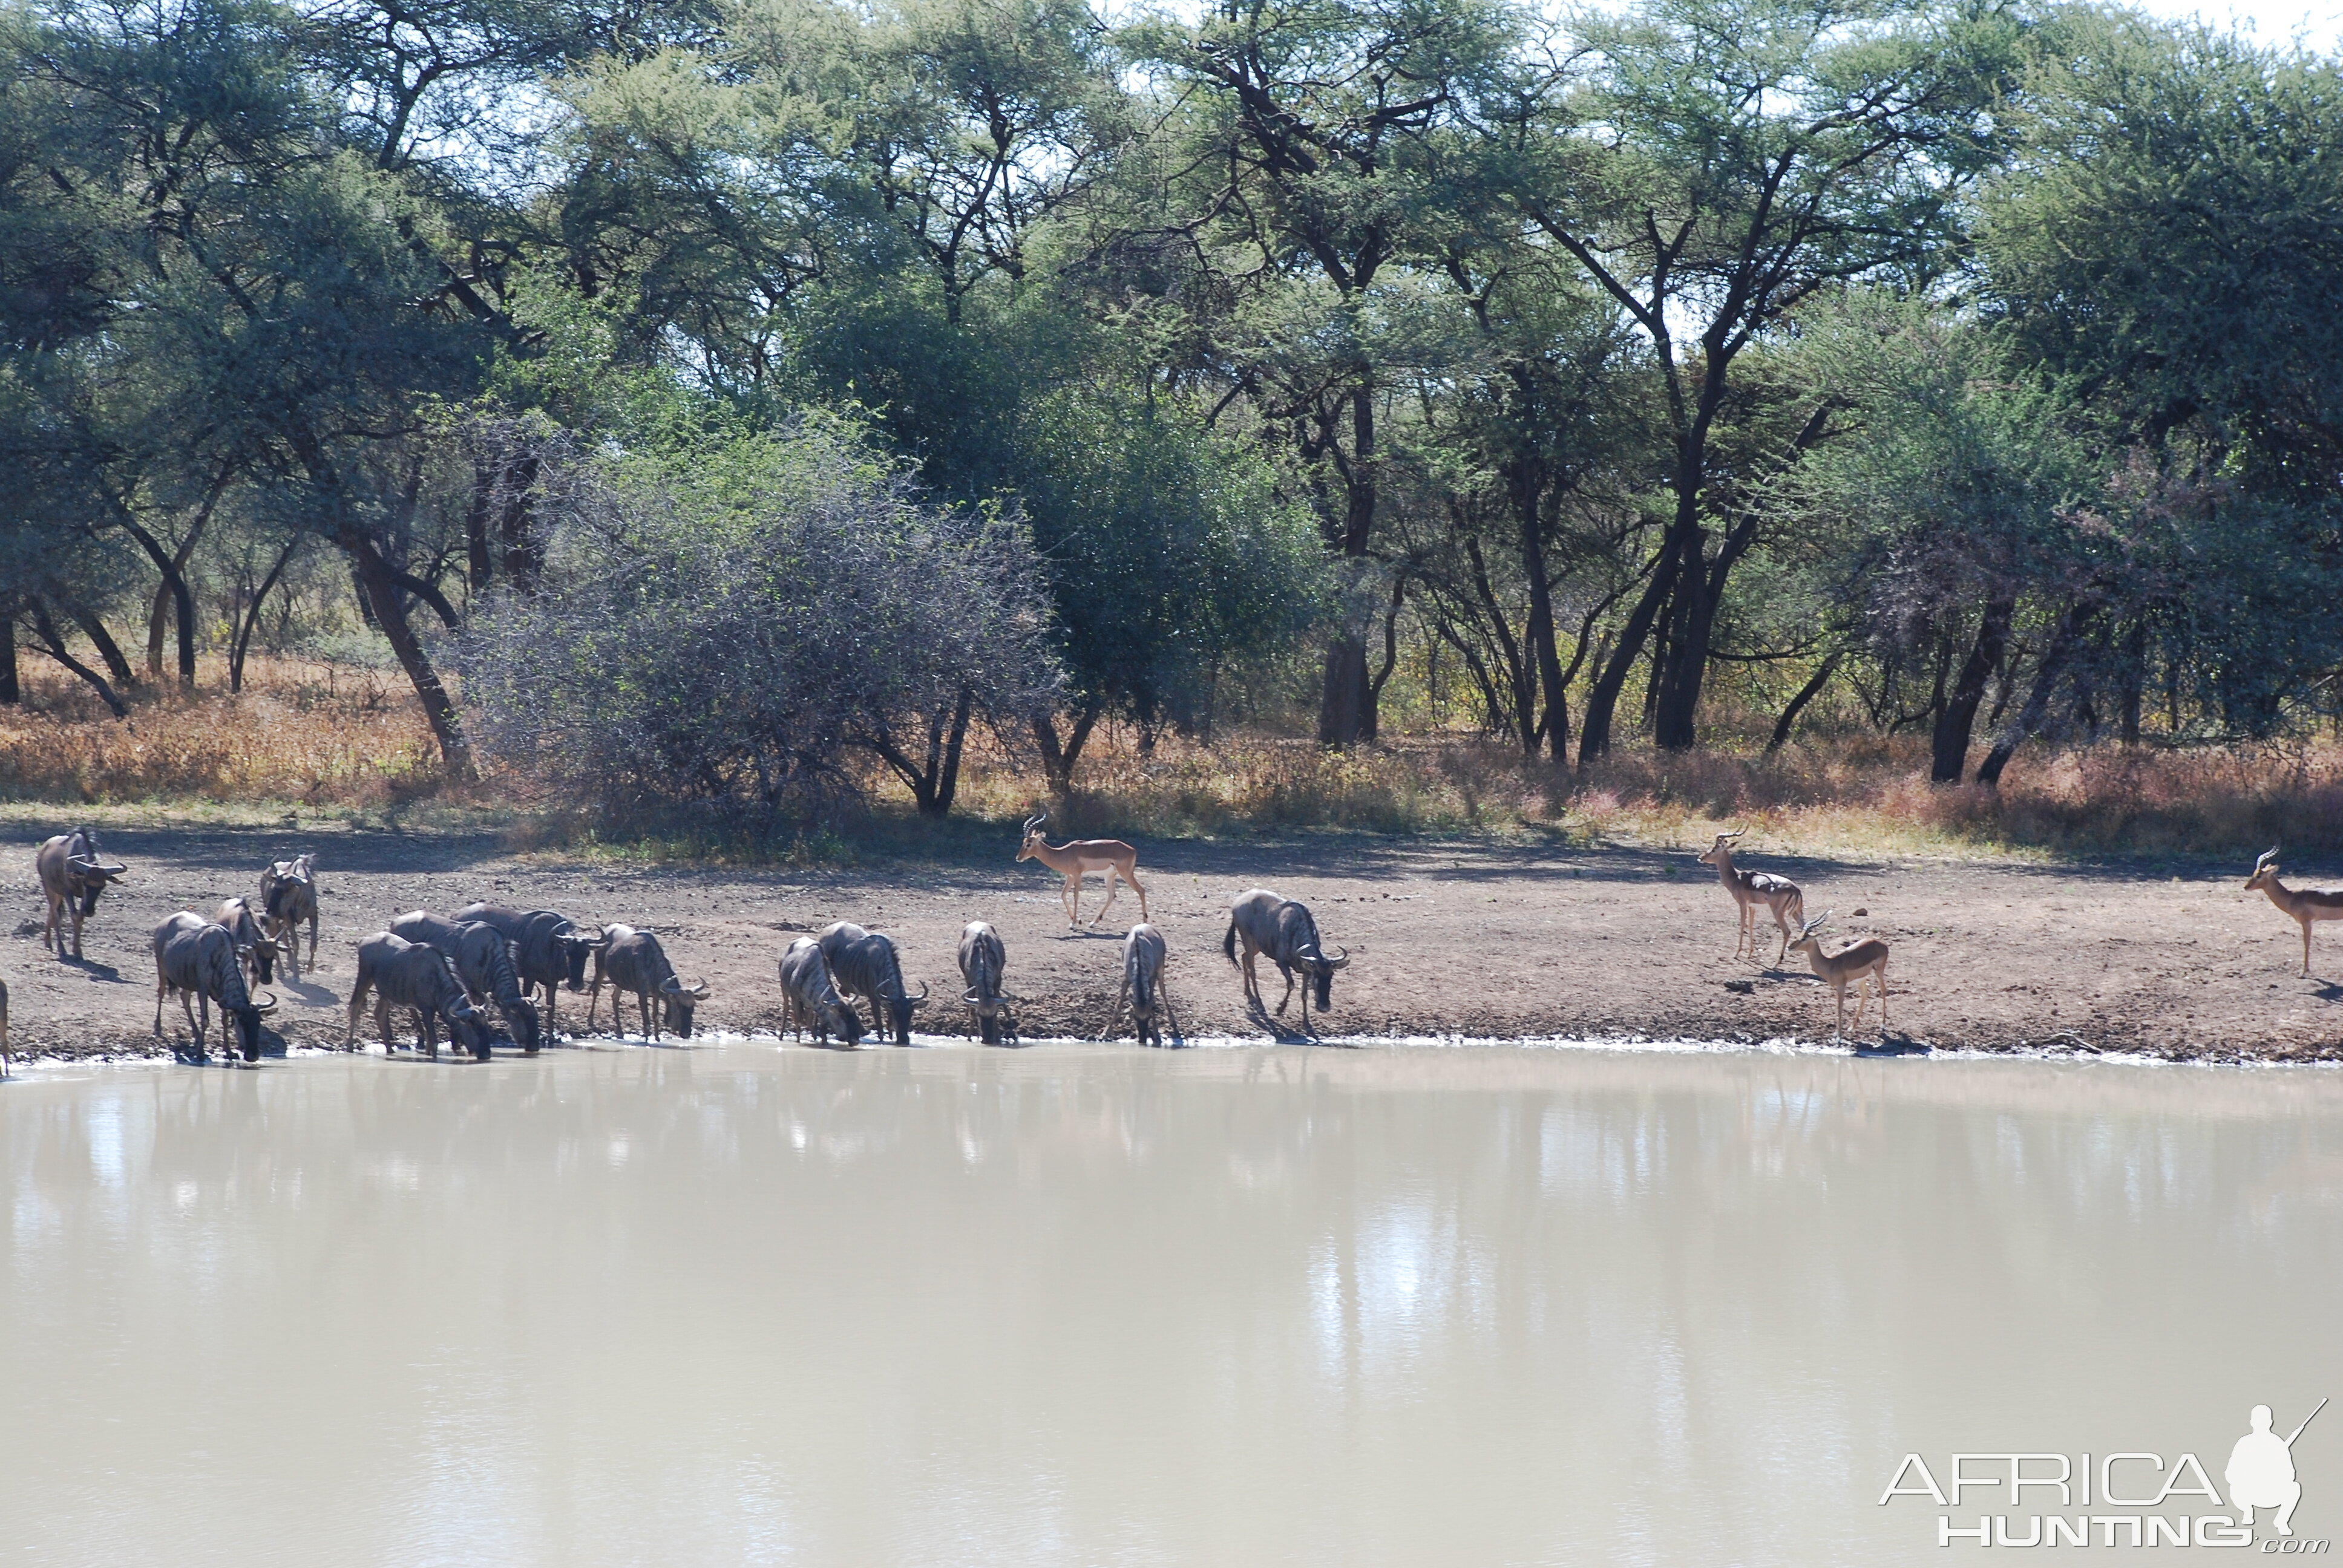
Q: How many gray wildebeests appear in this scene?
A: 13